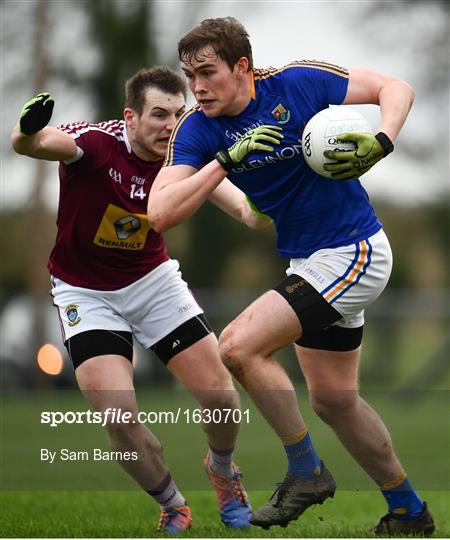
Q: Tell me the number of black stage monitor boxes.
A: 0